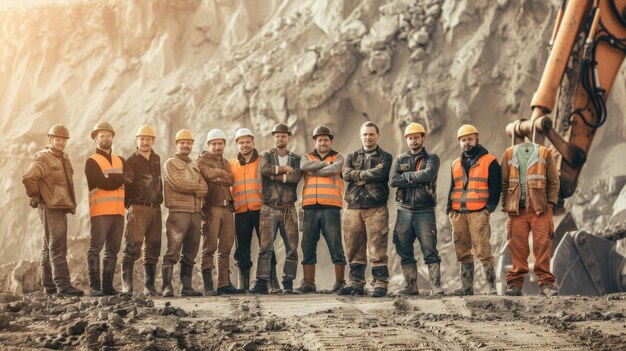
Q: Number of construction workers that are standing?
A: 12